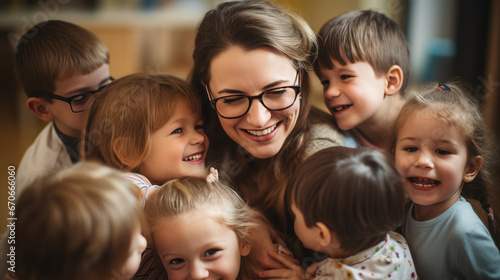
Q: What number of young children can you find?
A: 7